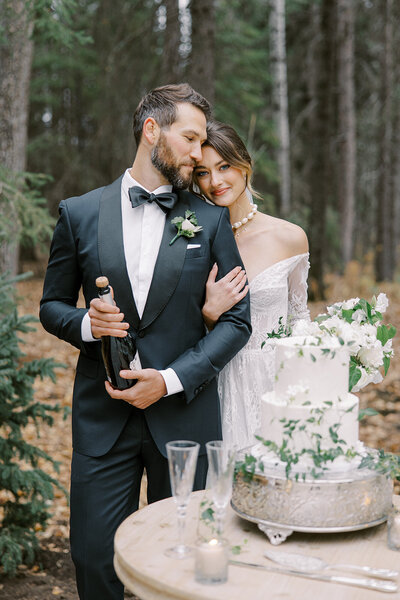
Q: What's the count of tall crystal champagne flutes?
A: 2